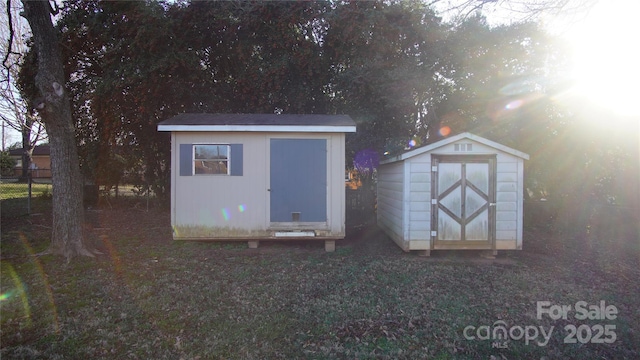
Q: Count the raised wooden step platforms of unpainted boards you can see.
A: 0